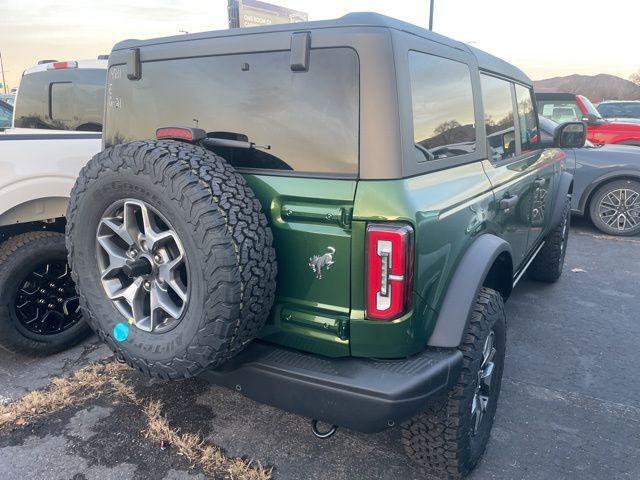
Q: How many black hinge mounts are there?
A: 2